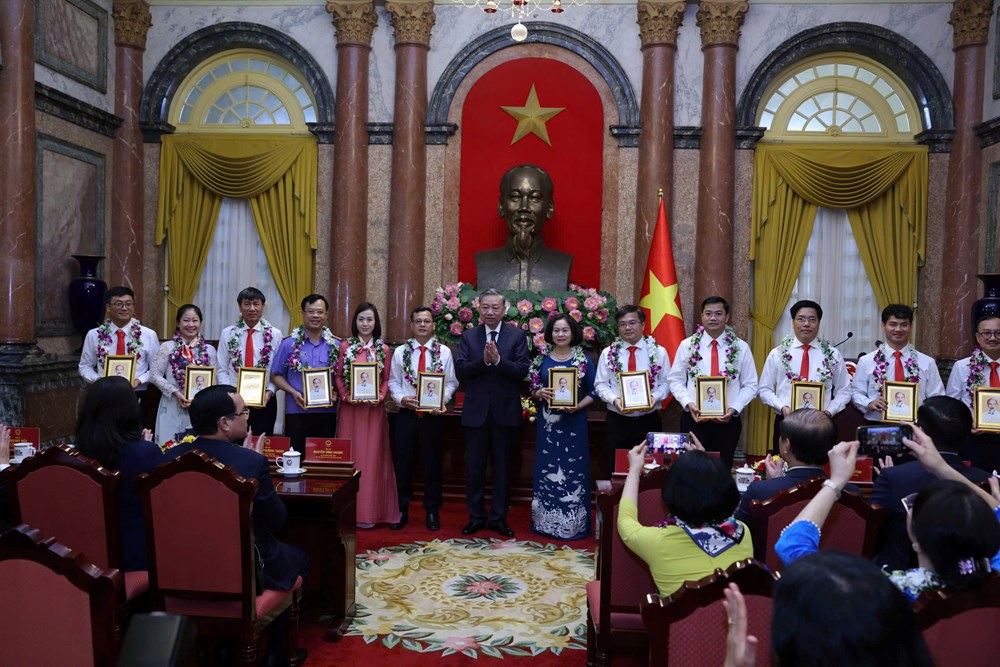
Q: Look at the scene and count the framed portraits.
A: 12